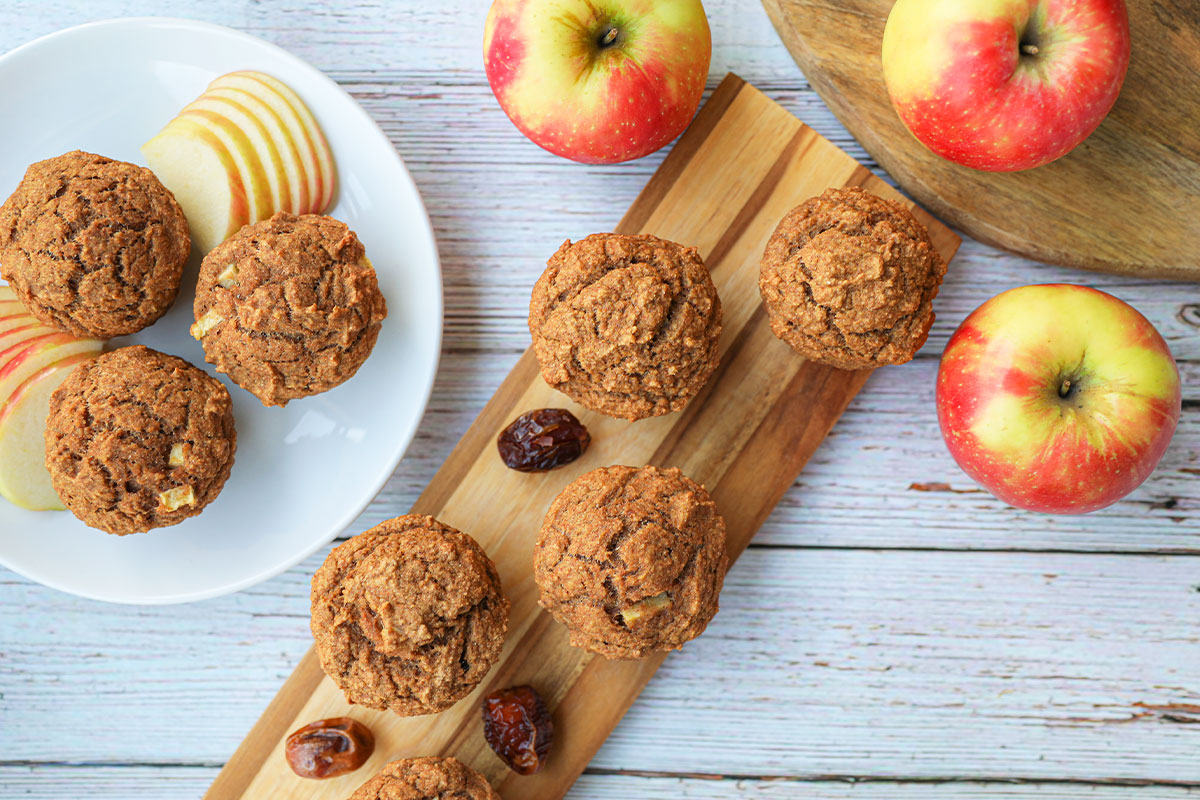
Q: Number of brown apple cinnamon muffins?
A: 8